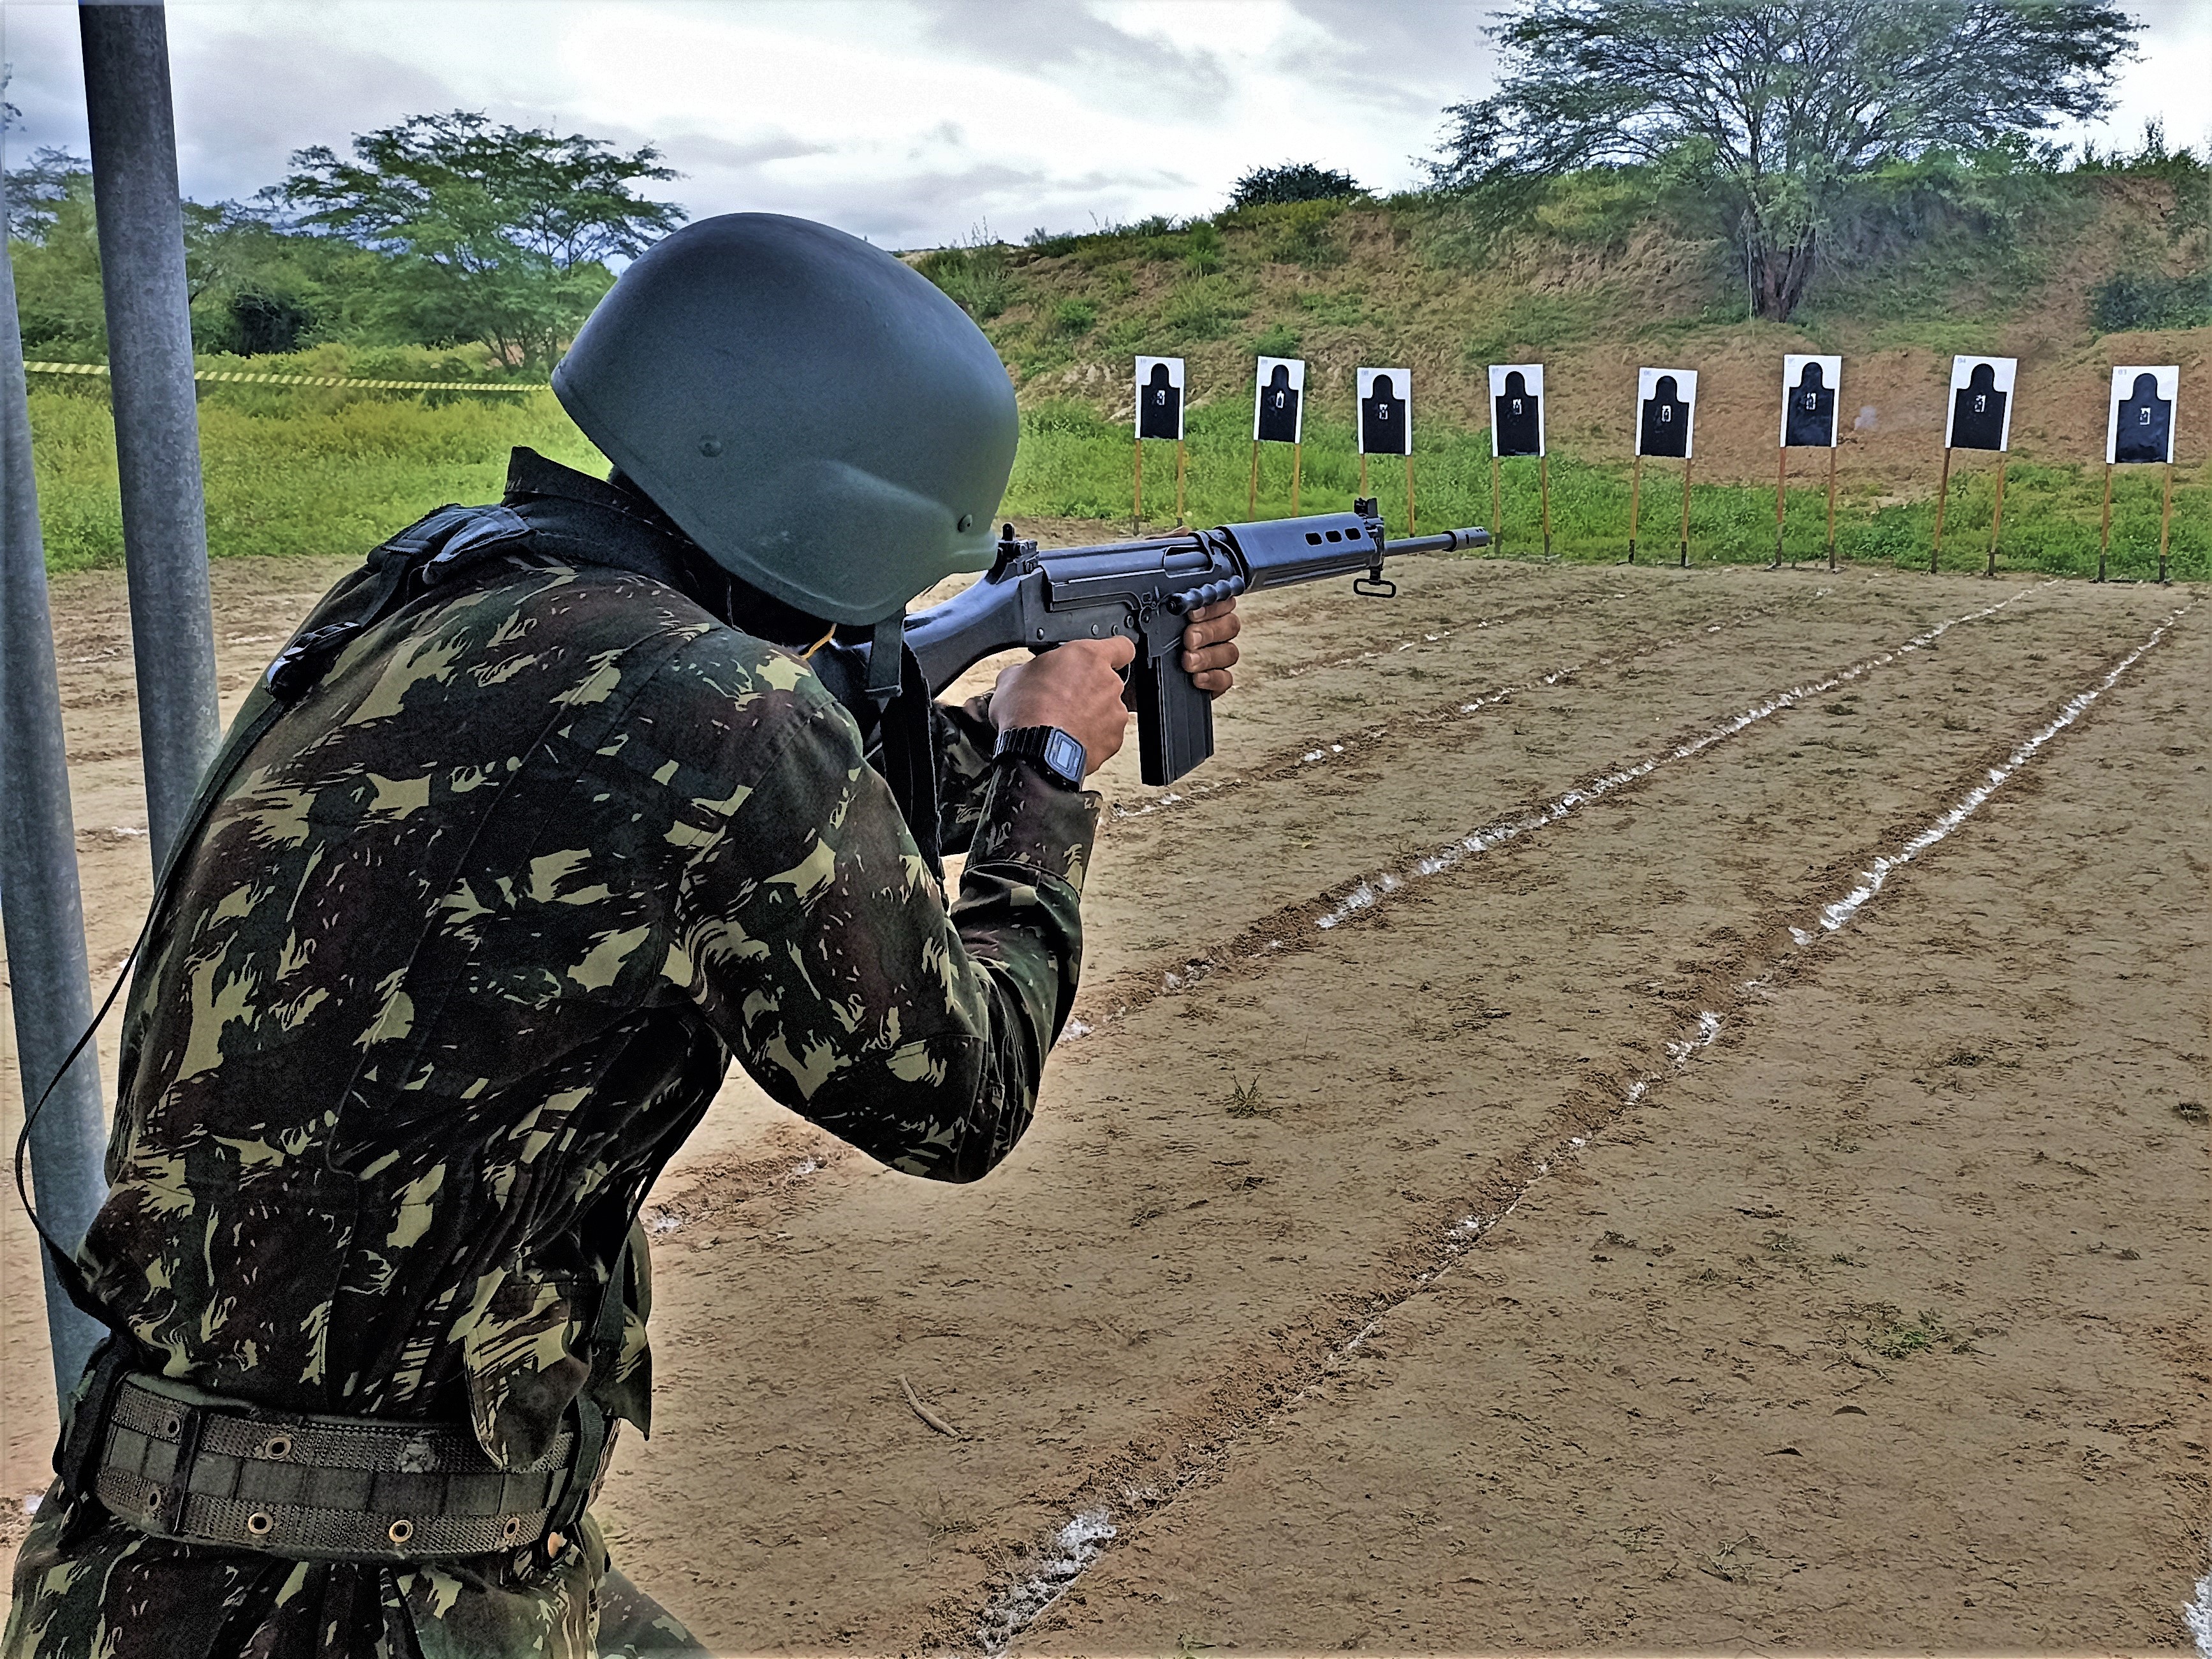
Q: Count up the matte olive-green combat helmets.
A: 1